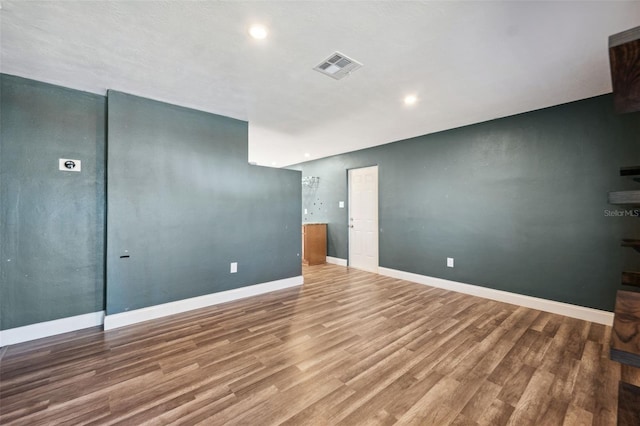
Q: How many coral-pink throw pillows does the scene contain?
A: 0